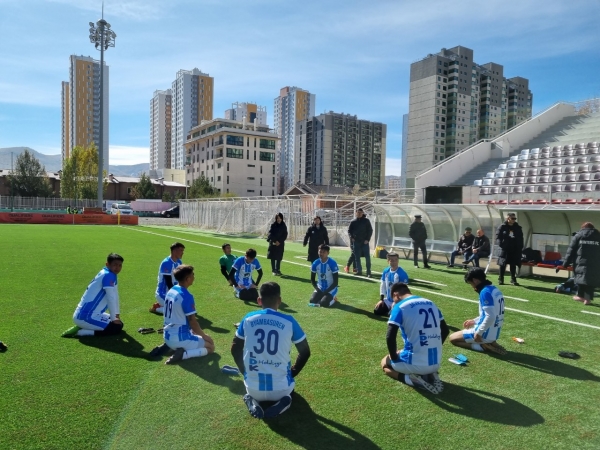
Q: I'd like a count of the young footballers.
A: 10